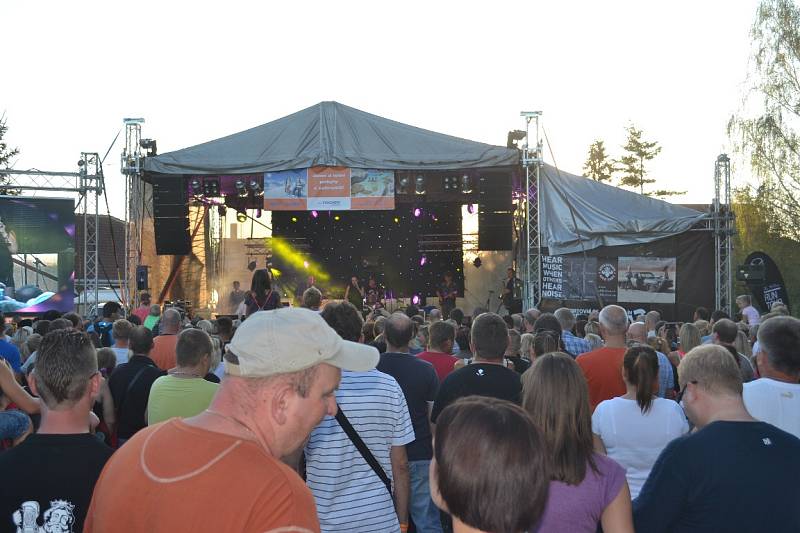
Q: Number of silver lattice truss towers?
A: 4